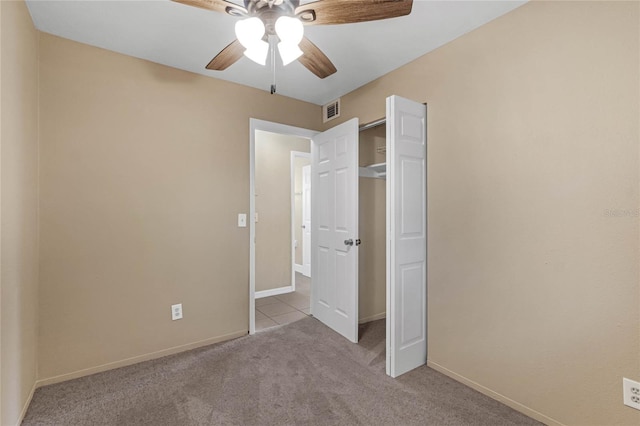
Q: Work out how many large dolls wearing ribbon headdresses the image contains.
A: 0